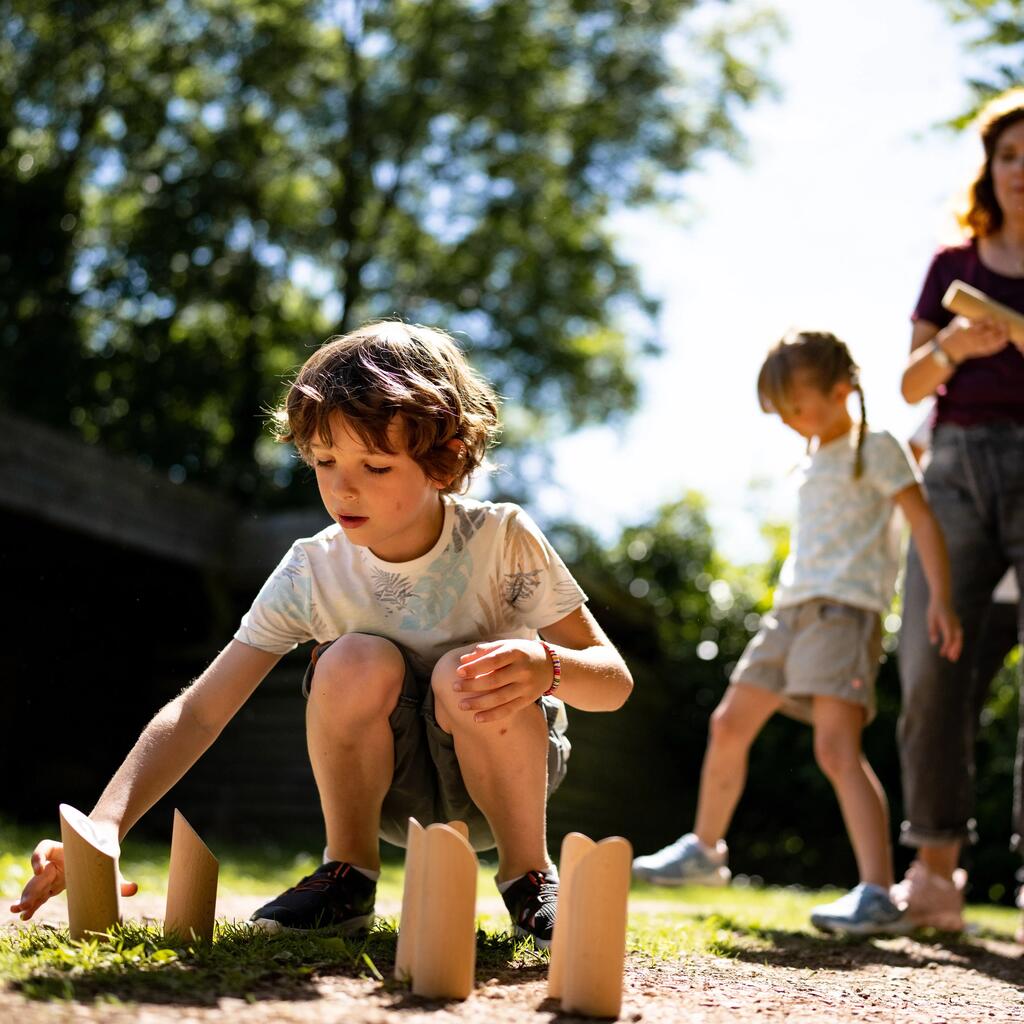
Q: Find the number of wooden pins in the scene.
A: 7